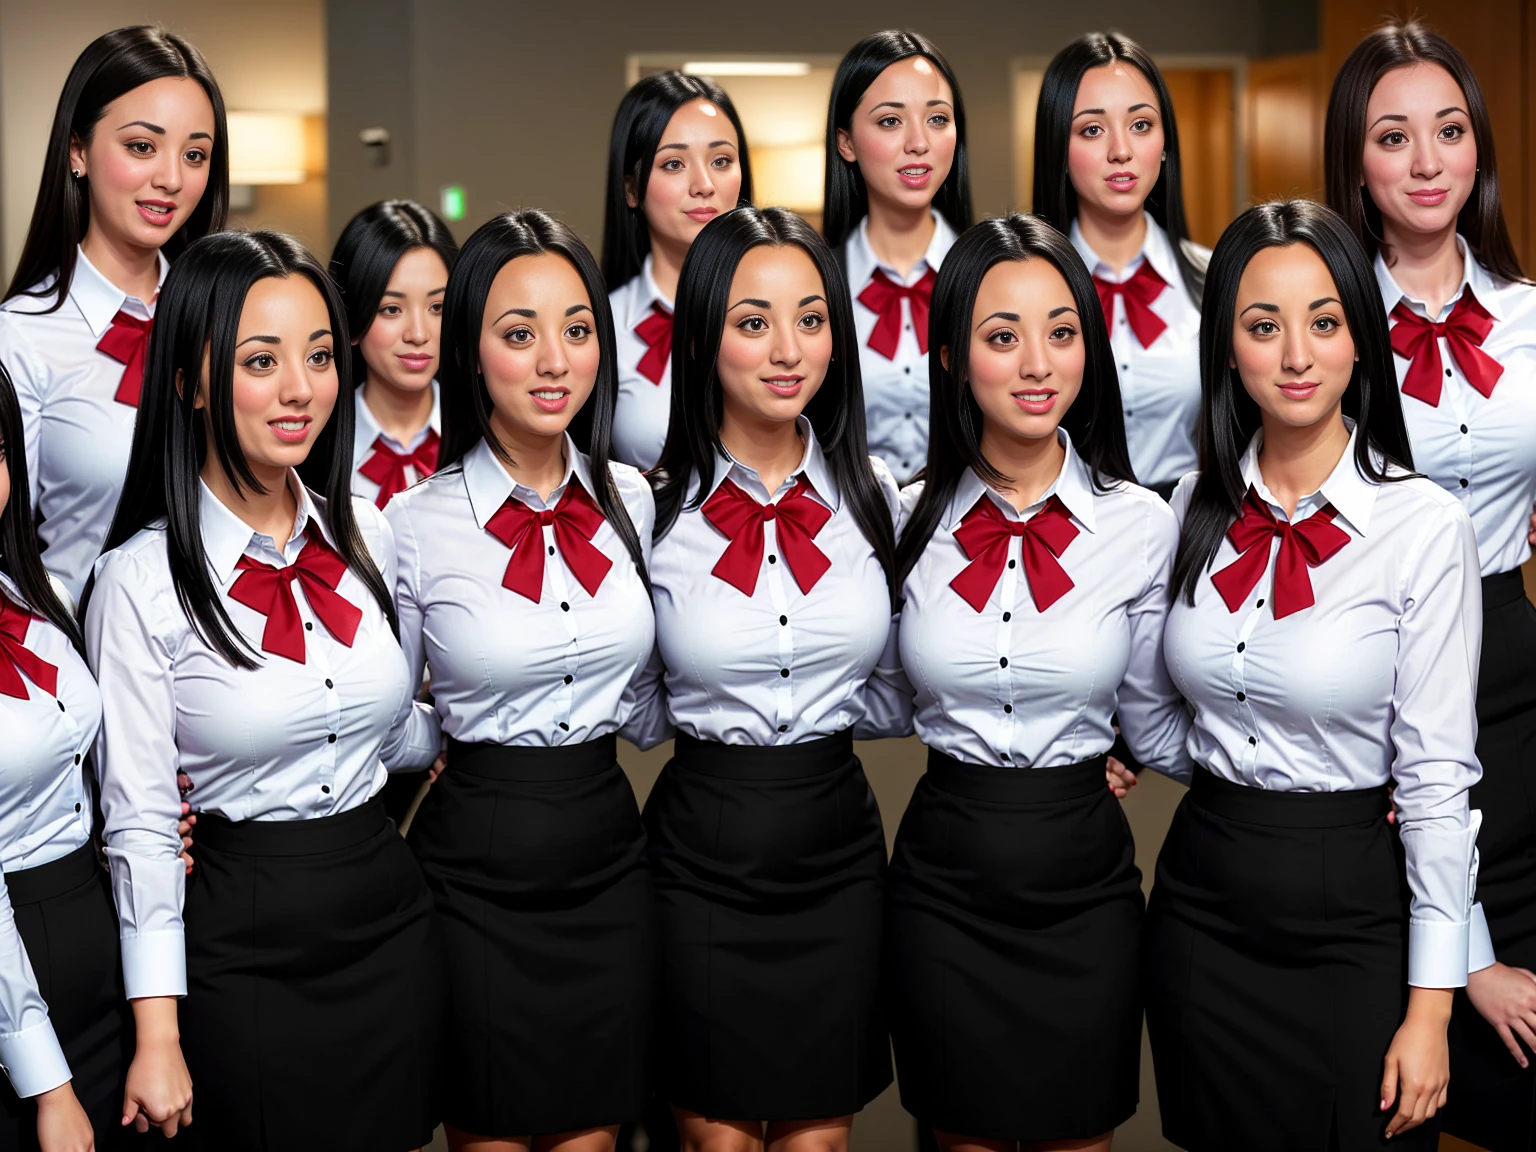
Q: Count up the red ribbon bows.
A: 12